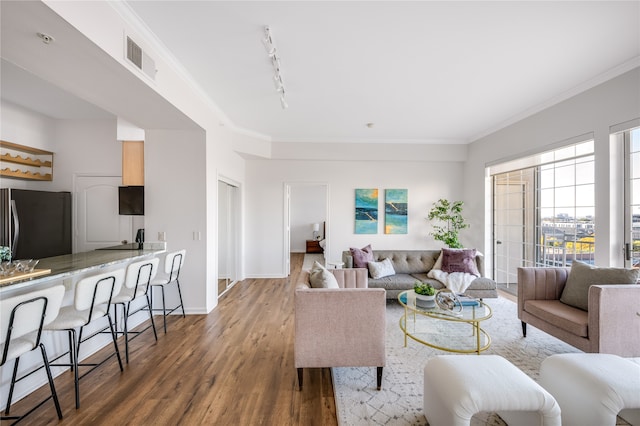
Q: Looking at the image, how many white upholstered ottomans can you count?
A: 2